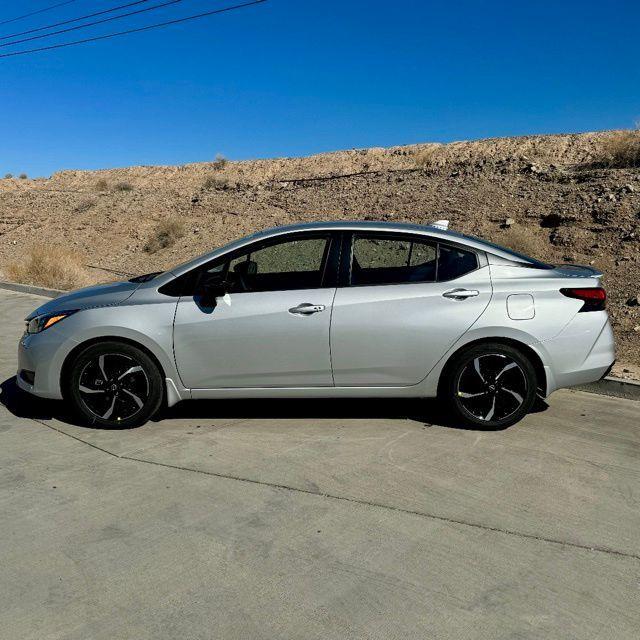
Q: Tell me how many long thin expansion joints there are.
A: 1